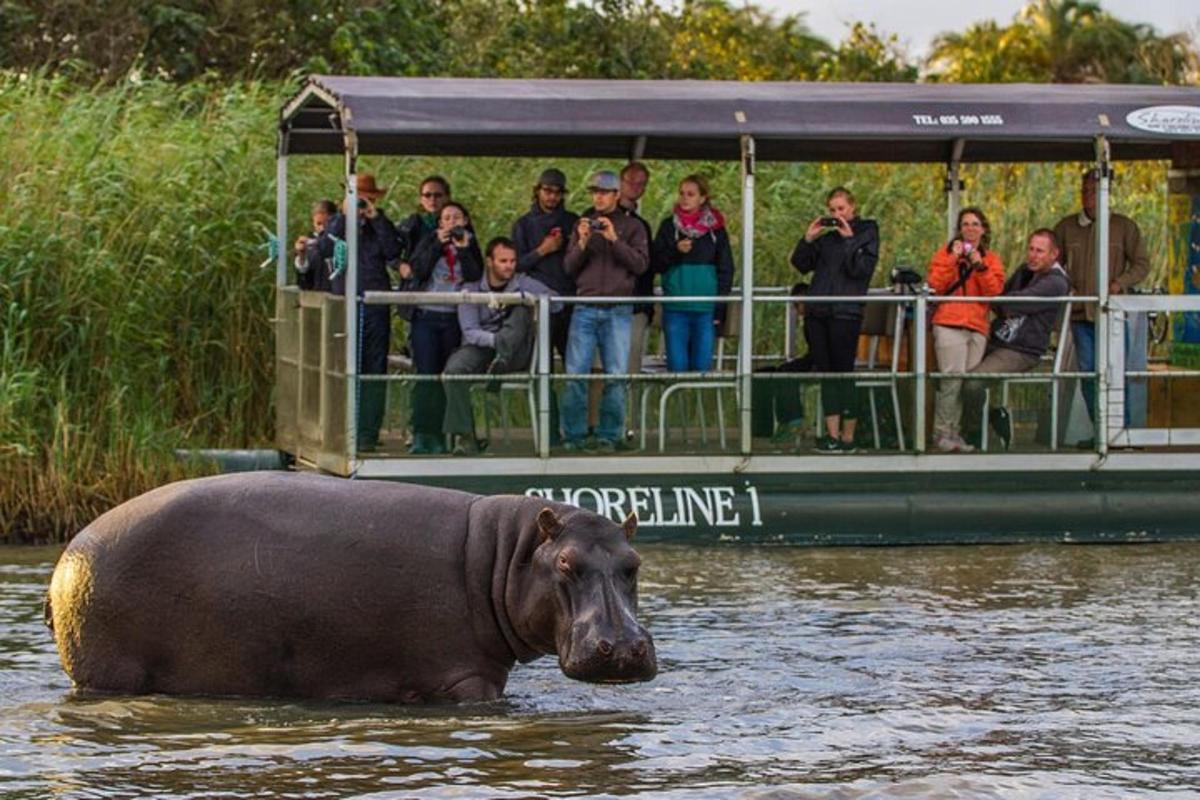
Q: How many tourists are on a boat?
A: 13